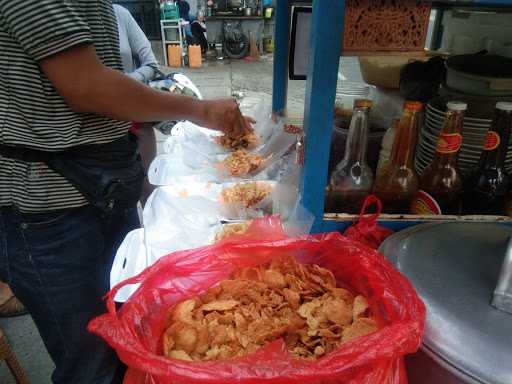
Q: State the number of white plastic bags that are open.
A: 4